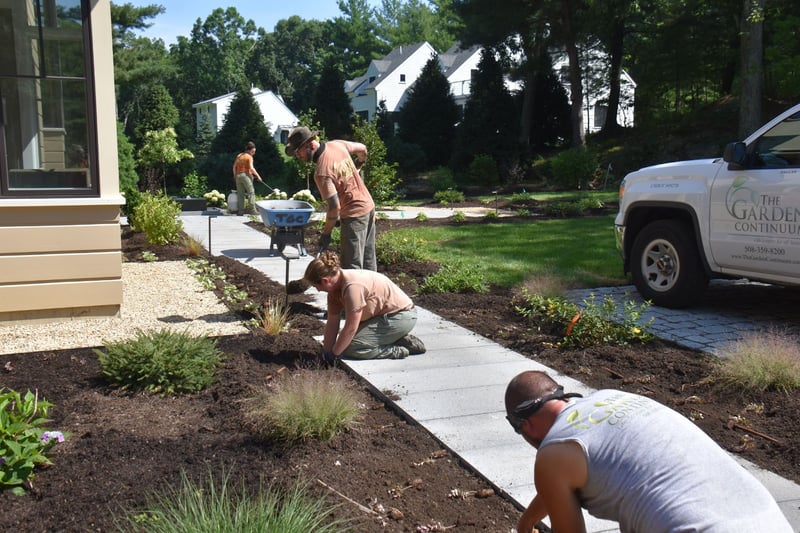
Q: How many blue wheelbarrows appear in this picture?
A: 1